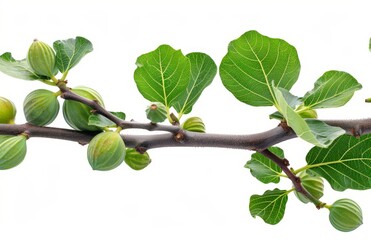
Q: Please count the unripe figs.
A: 12